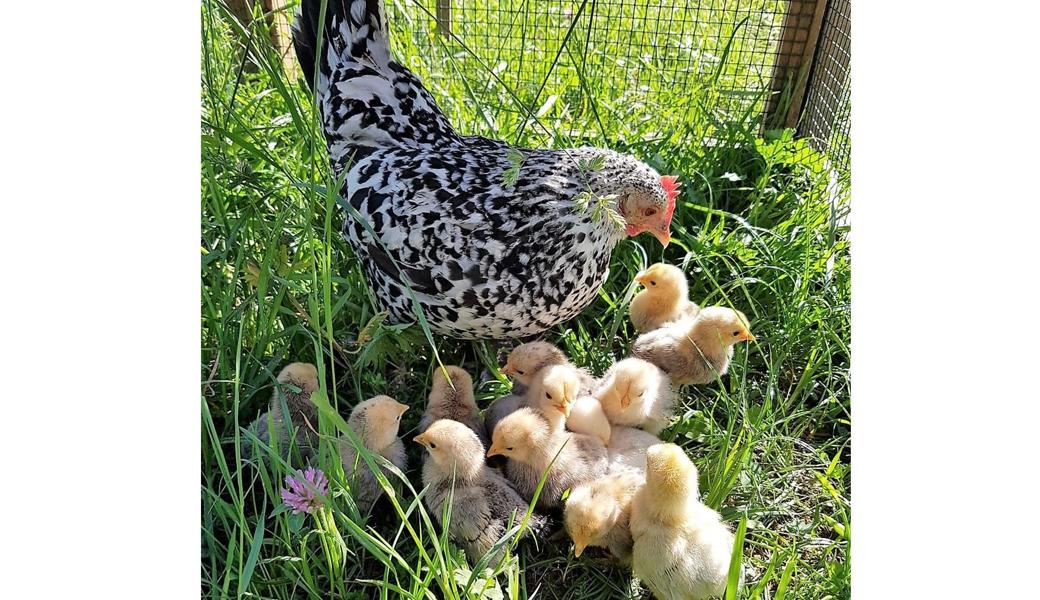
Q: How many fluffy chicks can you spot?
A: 12